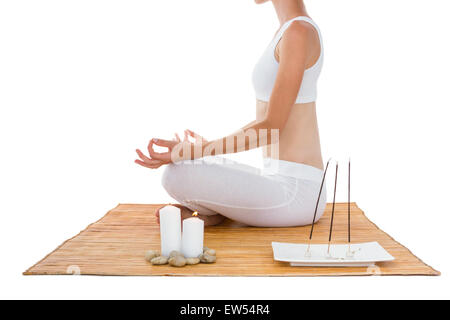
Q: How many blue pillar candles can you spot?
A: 0